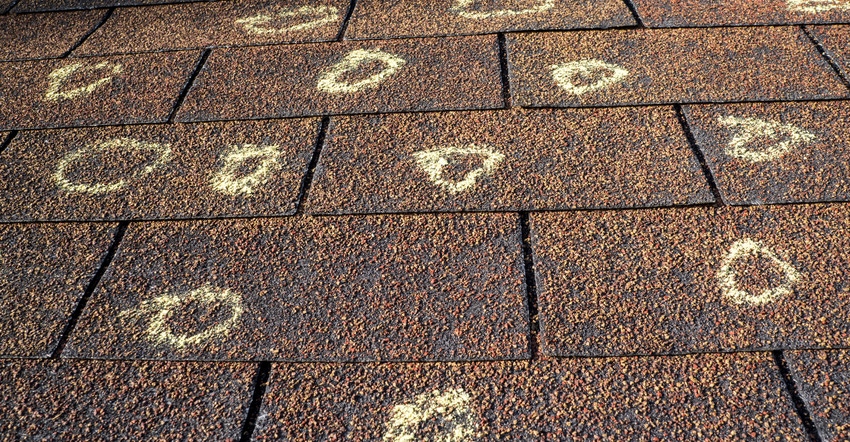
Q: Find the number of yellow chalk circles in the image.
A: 13